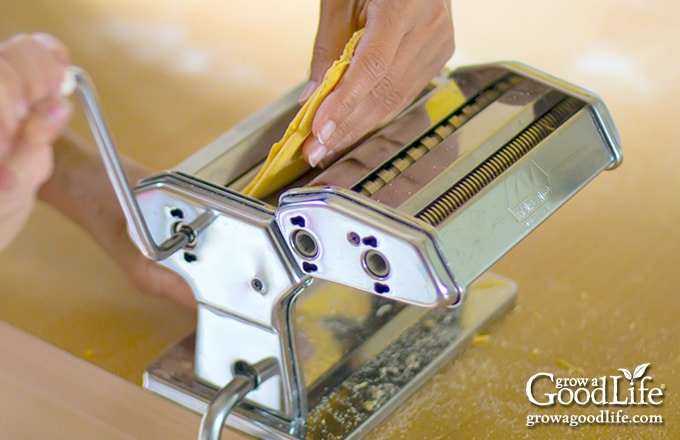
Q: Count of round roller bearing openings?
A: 2